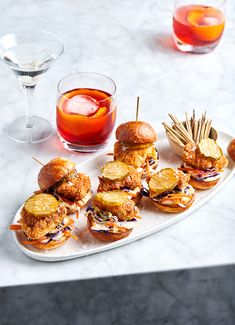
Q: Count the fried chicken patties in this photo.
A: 7